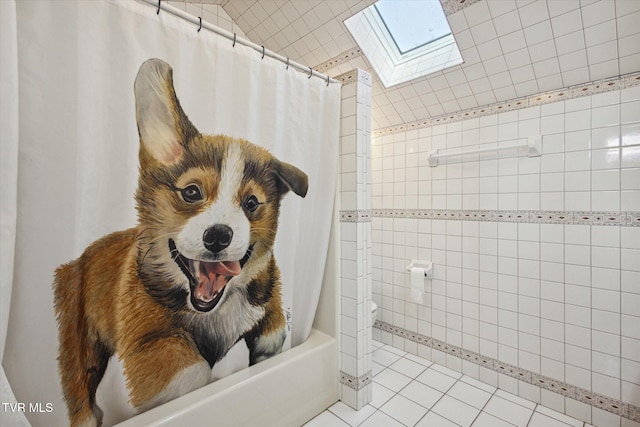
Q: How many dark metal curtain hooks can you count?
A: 7